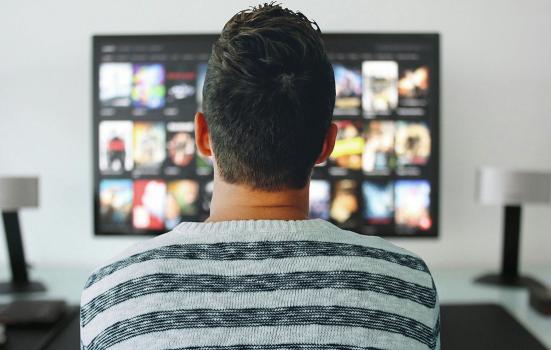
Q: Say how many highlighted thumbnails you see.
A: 1